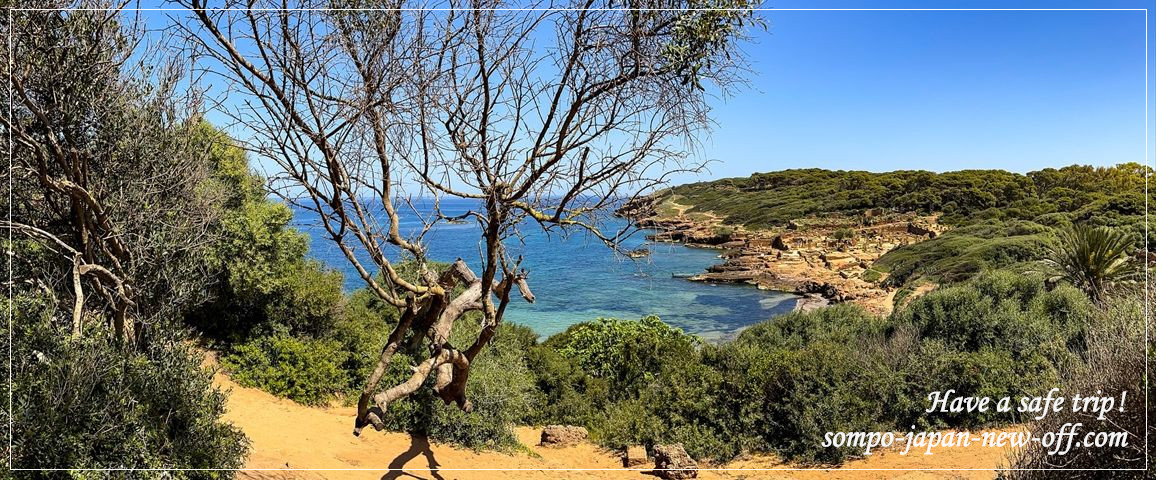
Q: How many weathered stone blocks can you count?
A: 3